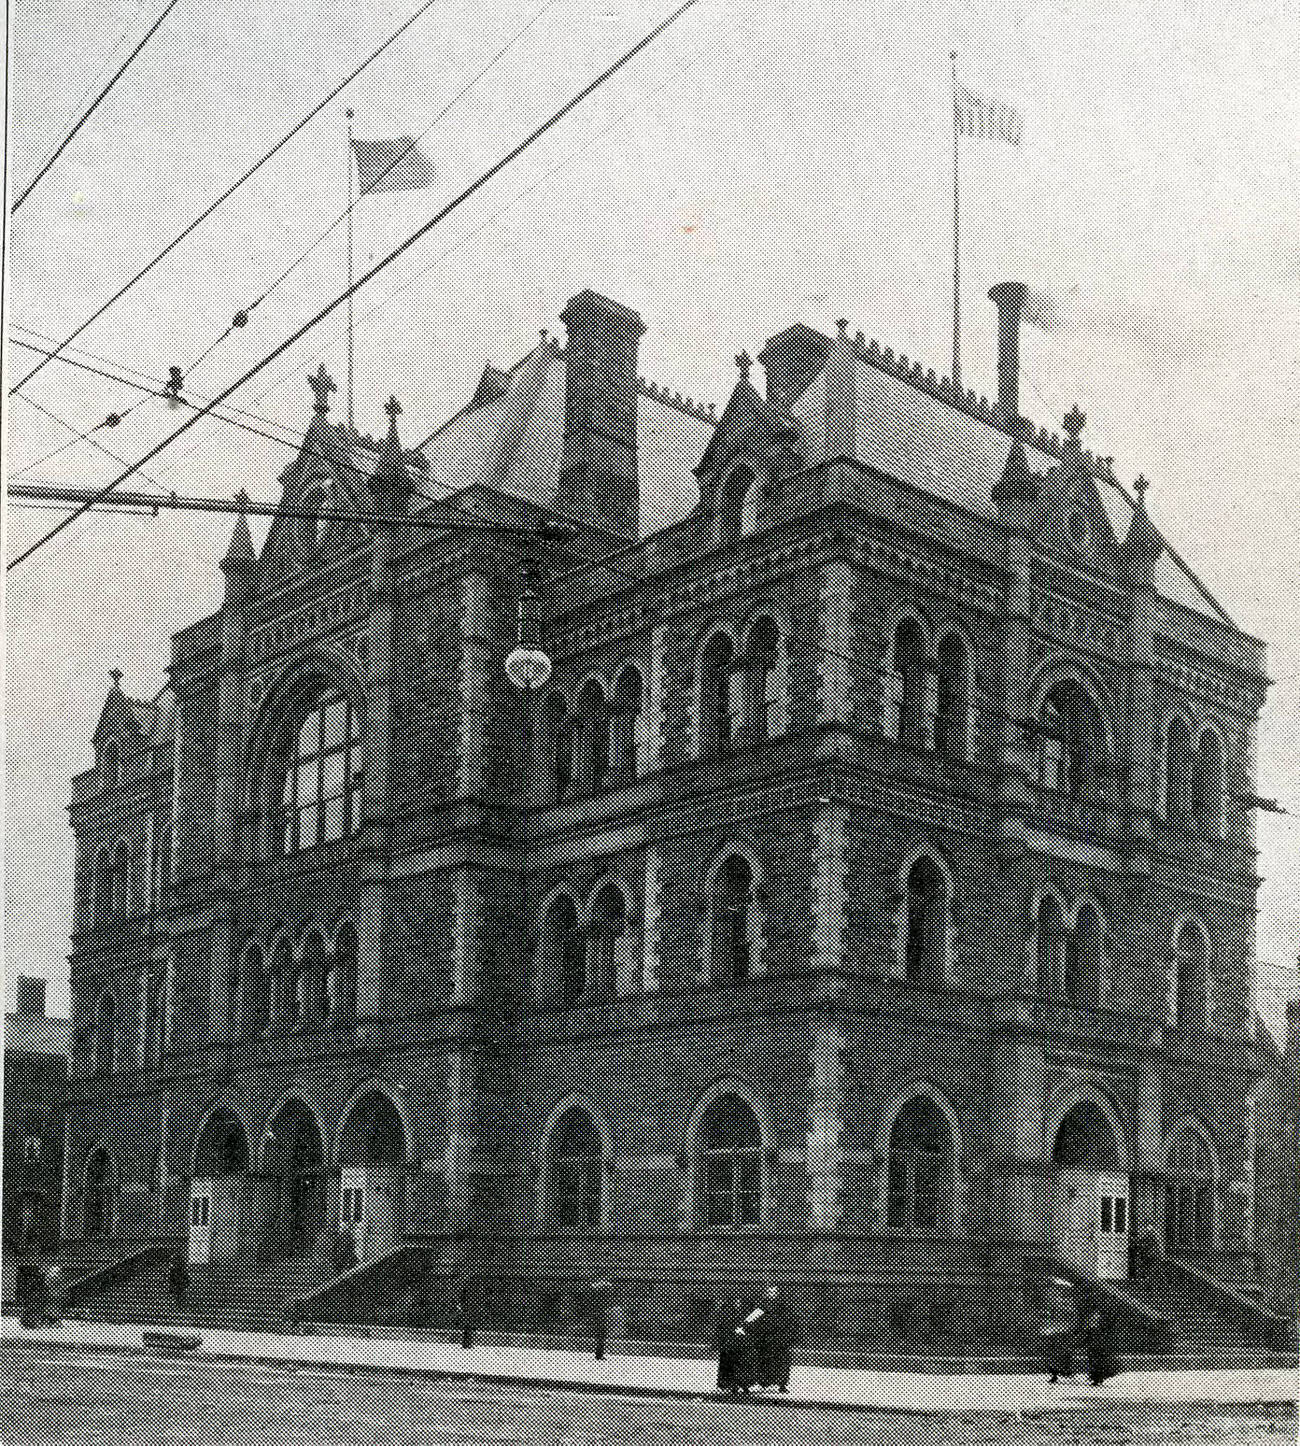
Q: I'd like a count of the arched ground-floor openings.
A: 9